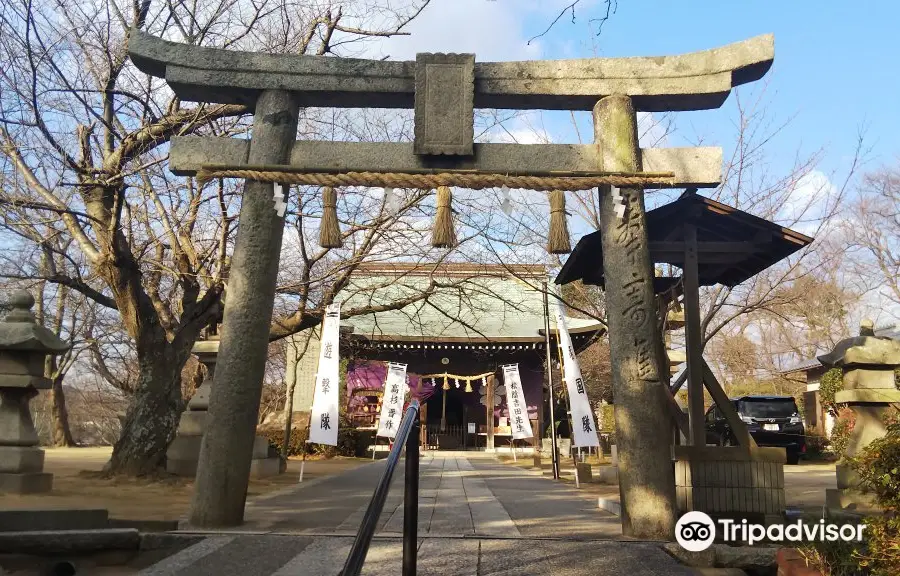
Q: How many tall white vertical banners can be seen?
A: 4